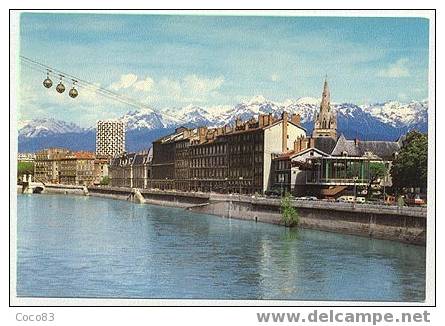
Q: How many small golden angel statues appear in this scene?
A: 0